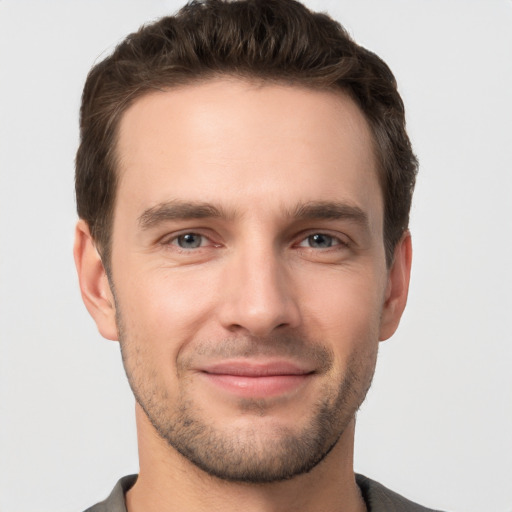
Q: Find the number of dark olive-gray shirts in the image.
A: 1